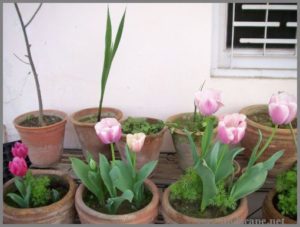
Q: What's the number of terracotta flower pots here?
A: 9